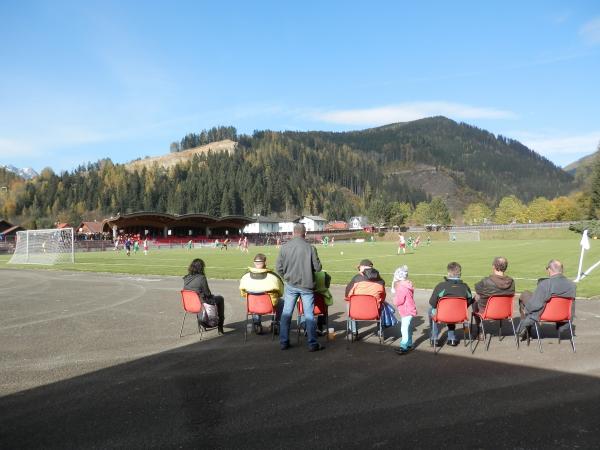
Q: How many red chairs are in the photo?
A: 7